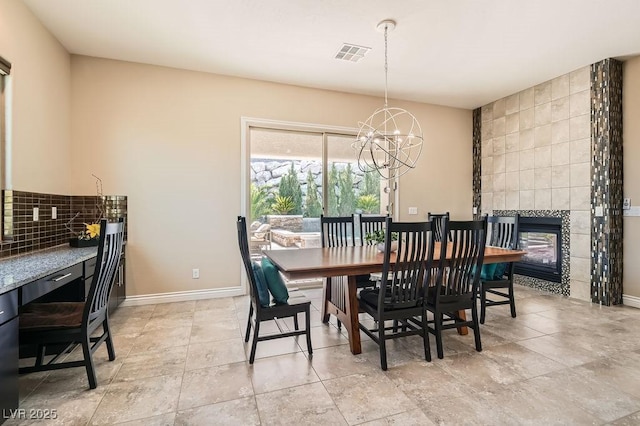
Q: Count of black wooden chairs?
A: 8